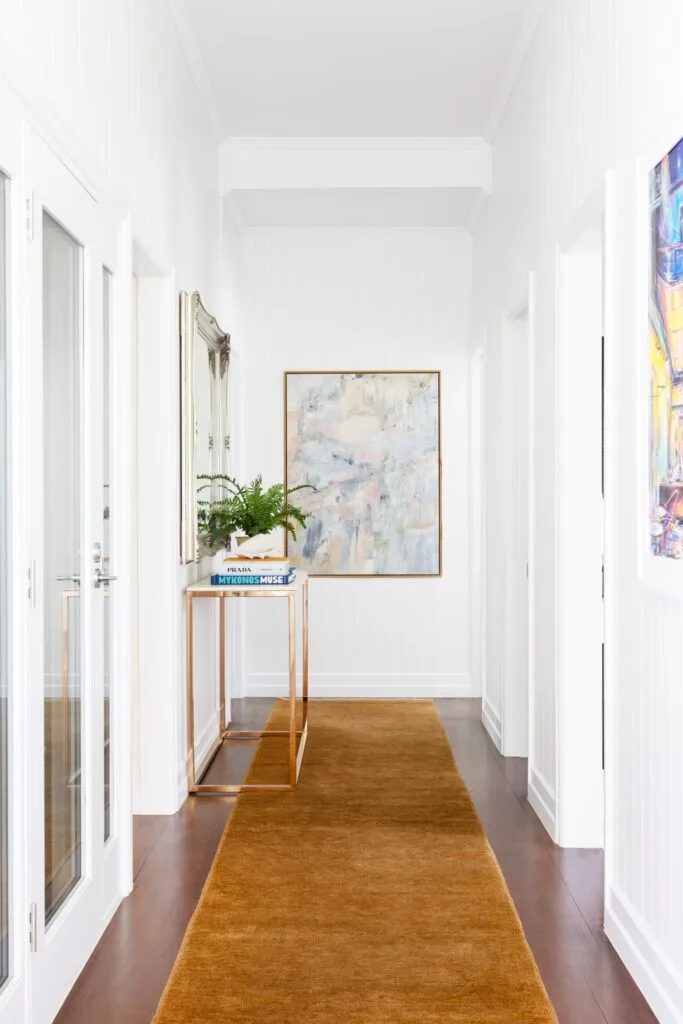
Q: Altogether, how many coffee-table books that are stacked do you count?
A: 2